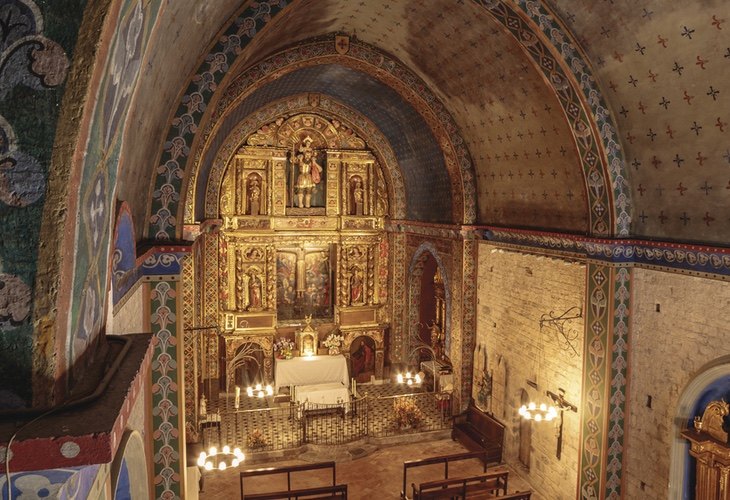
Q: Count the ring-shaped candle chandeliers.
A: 4